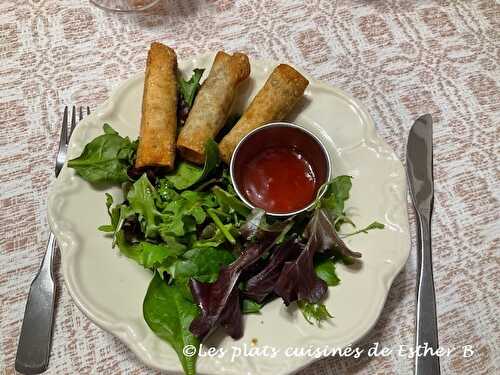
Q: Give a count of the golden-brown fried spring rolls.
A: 3